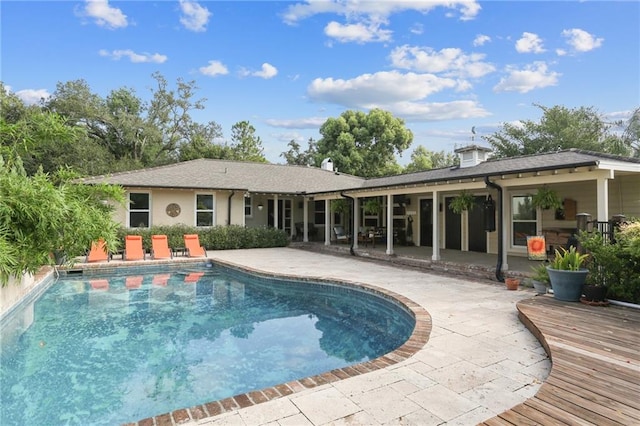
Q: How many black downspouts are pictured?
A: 3